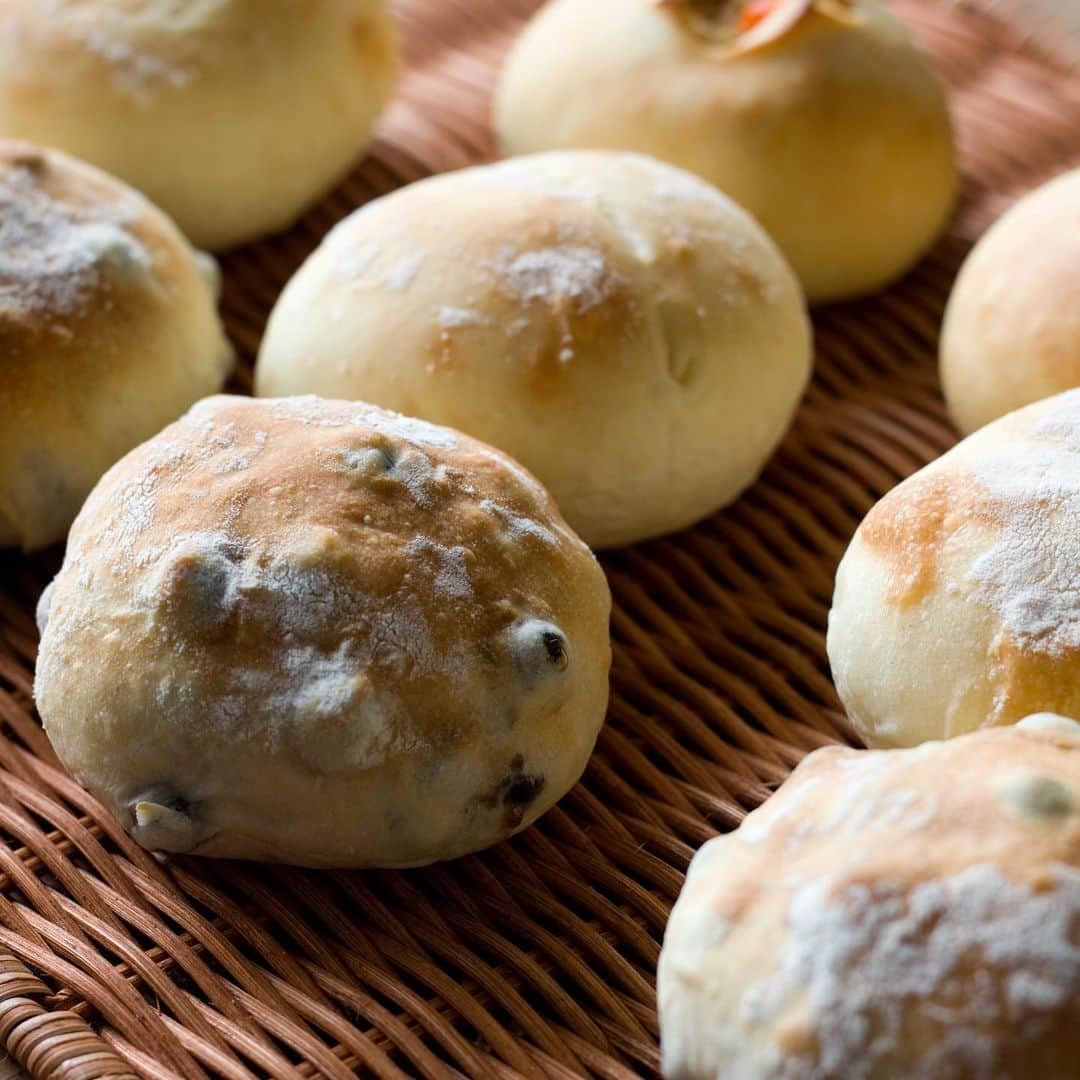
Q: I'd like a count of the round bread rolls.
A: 8